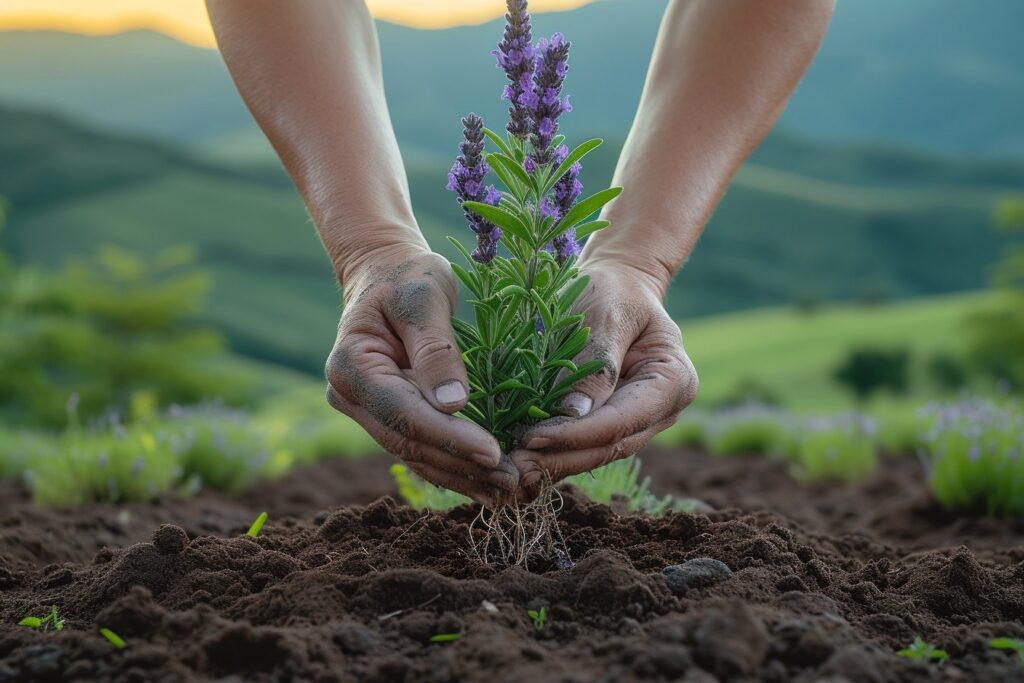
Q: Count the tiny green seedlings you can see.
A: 7